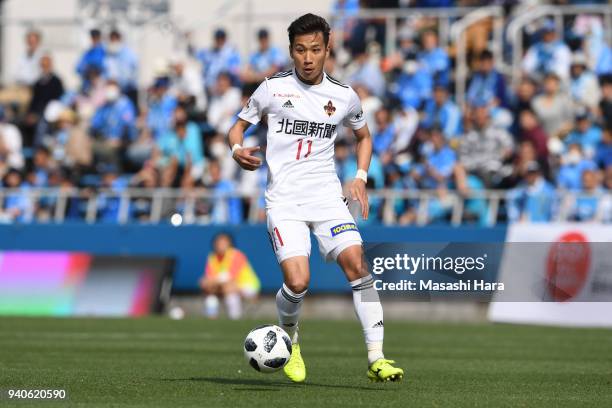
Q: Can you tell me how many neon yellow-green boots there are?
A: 2